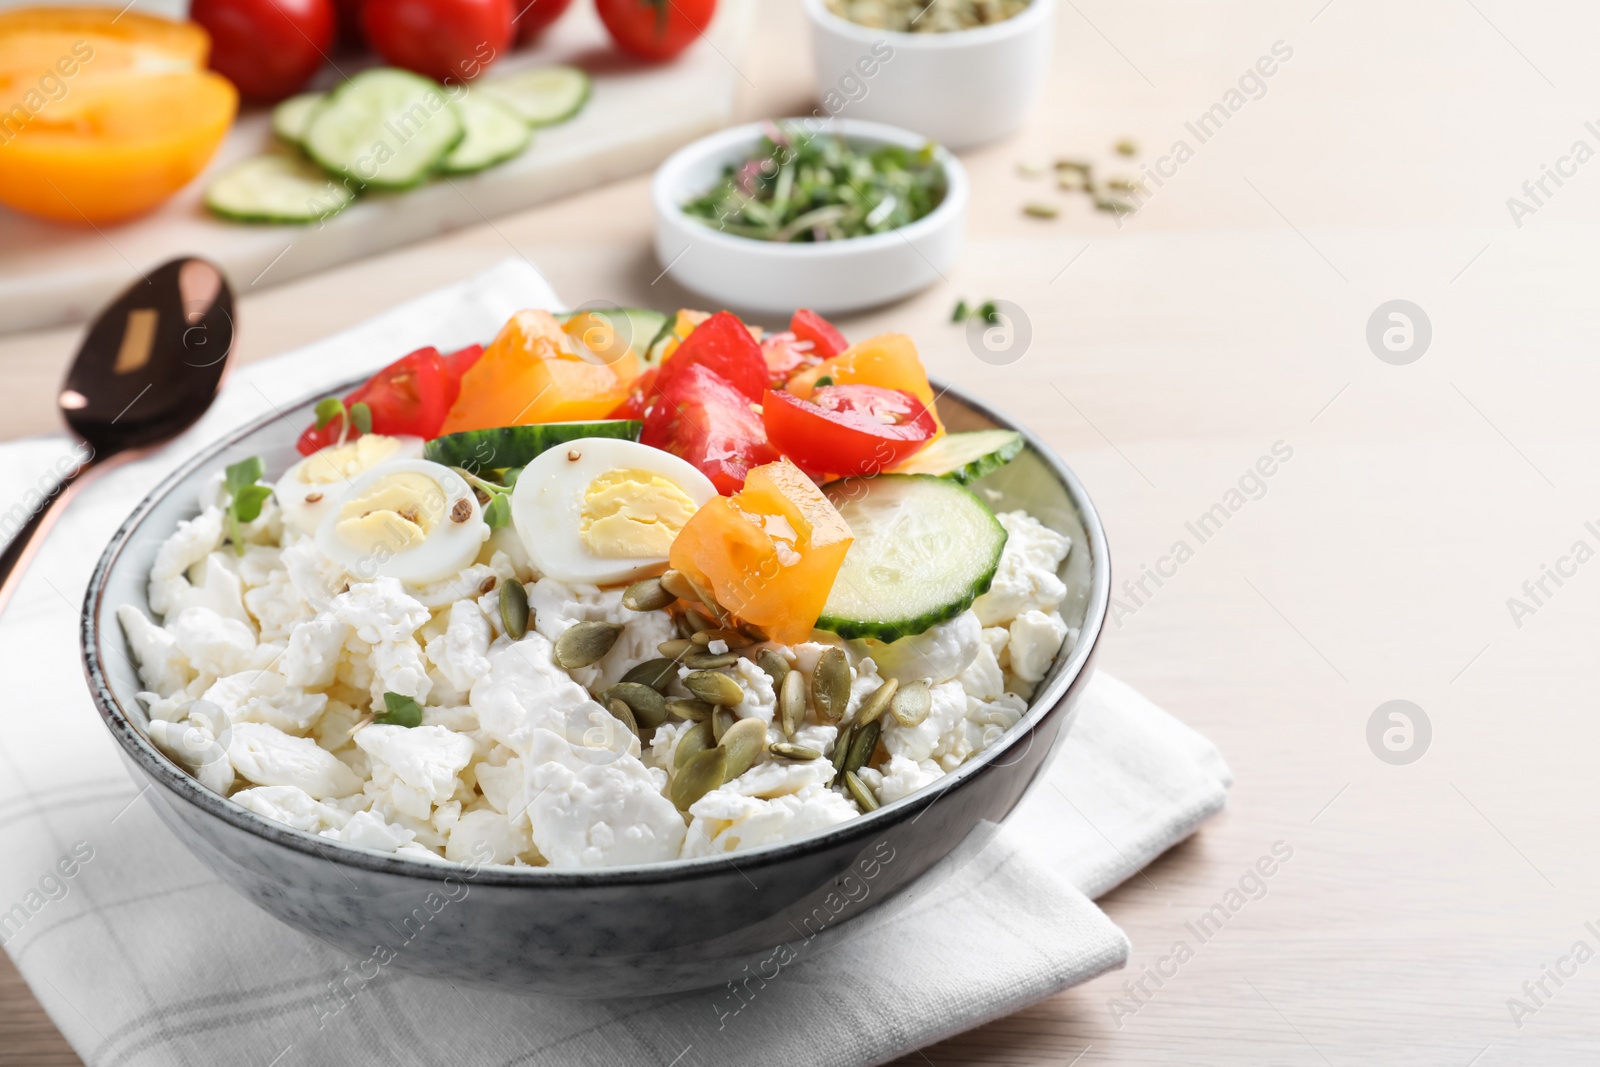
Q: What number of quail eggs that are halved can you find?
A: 3